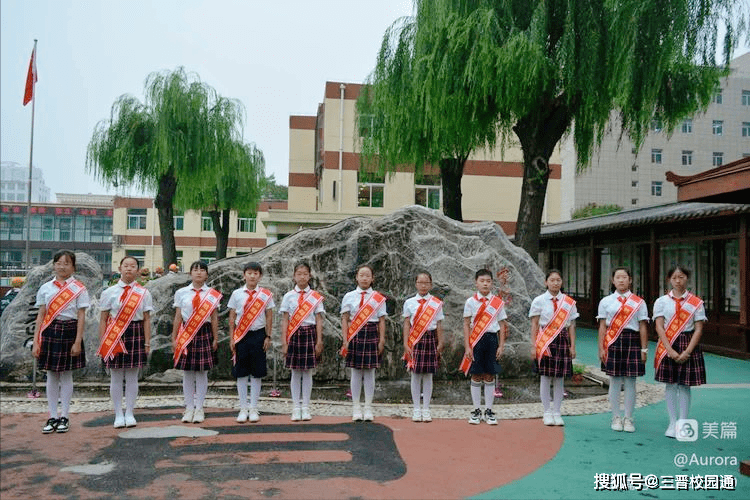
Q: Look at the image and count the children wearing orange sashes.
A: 11